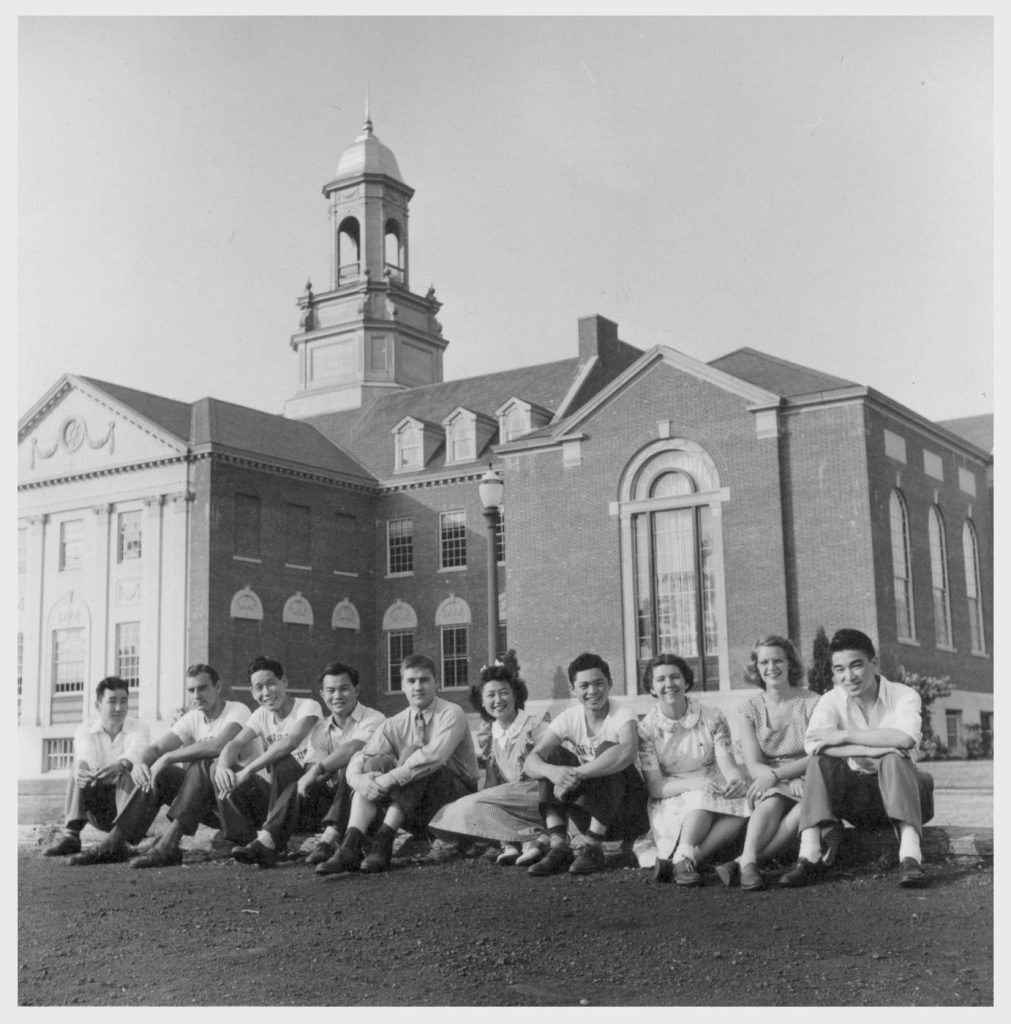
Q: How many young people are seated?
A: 10